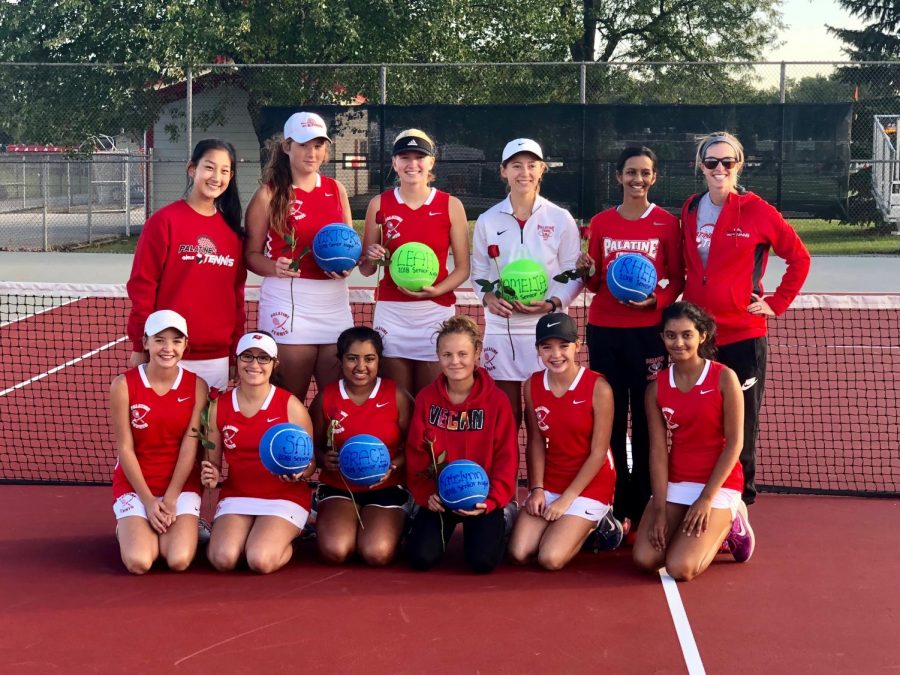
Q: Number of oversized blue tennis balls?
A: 5